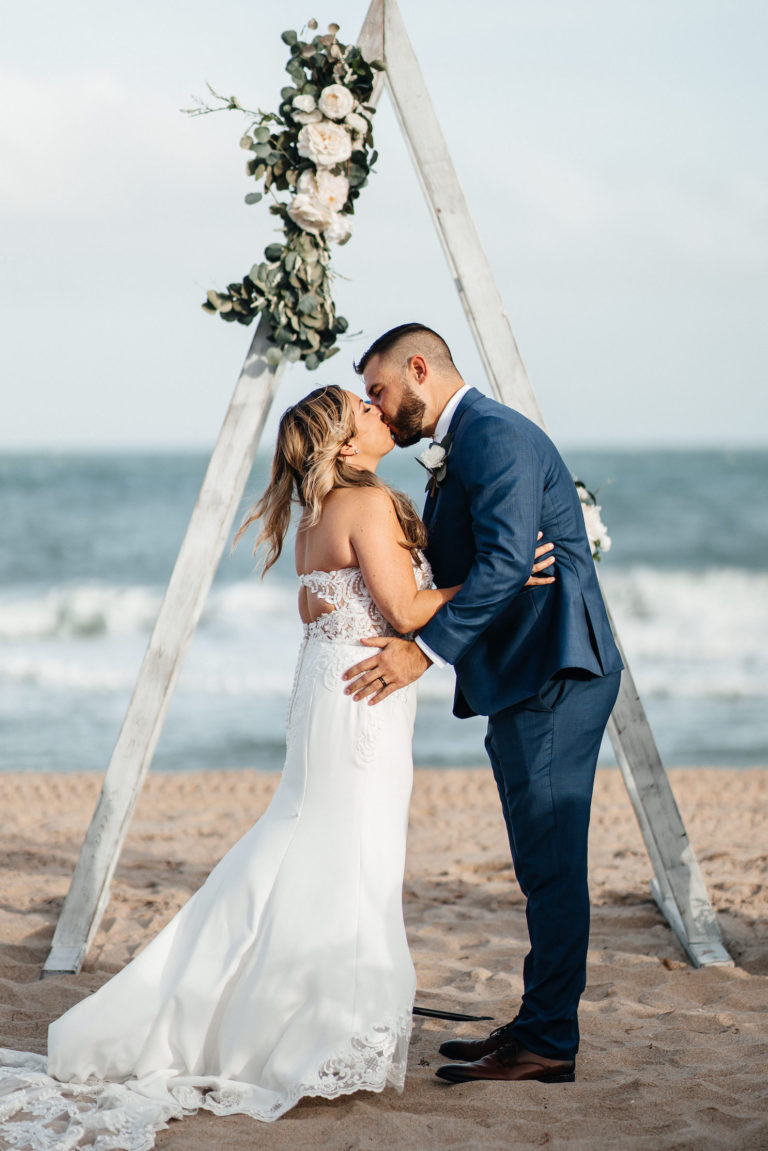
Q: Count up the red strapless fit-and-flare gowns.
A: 0